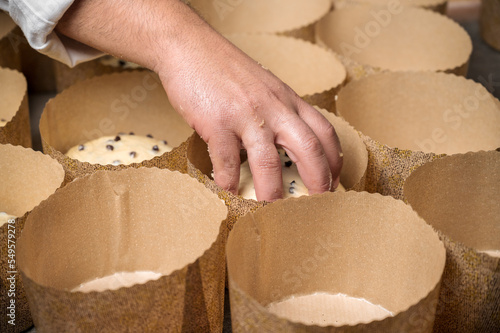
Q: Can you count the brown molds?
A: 15